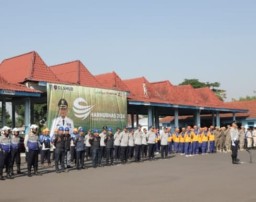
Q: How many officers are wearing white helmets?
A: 3